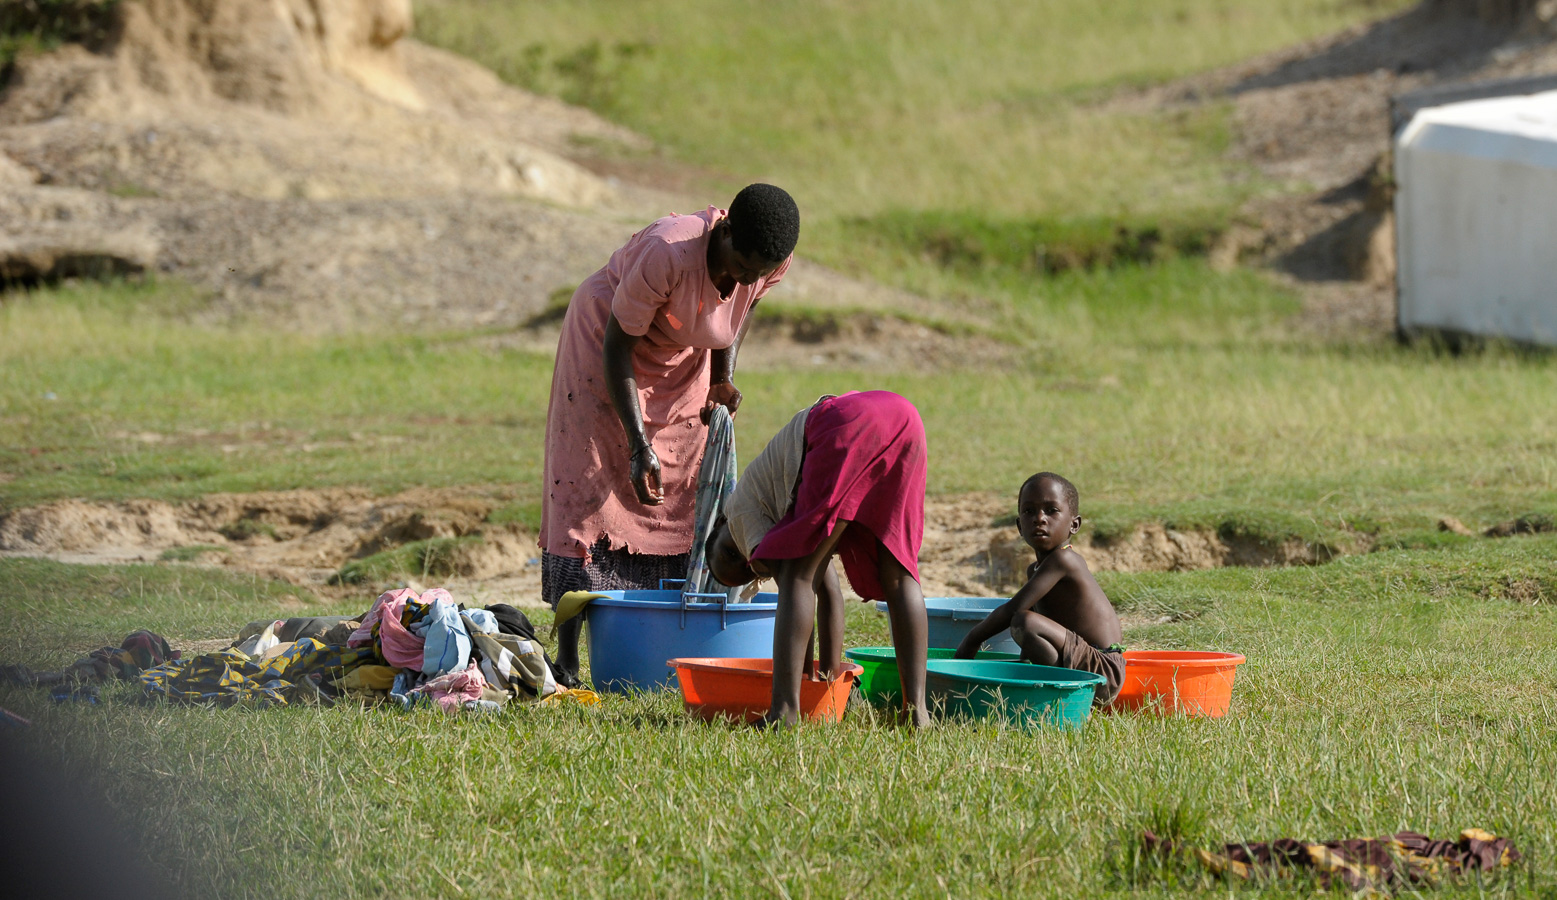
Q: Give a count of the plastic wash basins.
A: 6